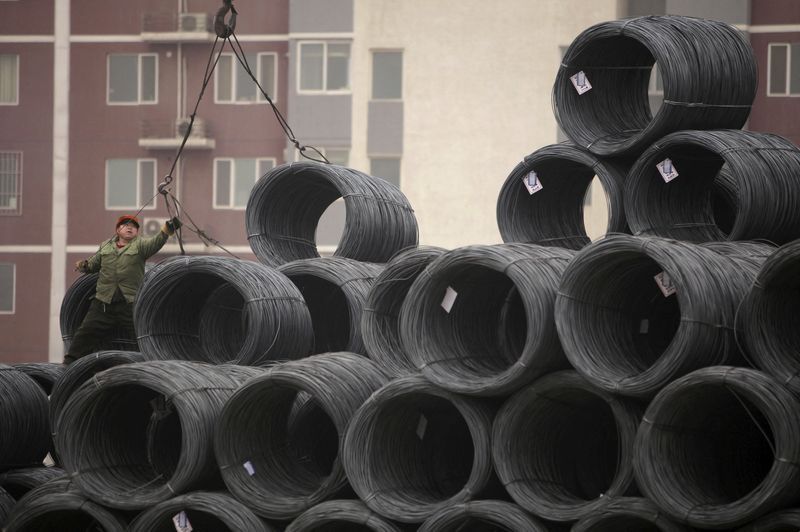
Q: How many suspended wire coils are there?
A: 1